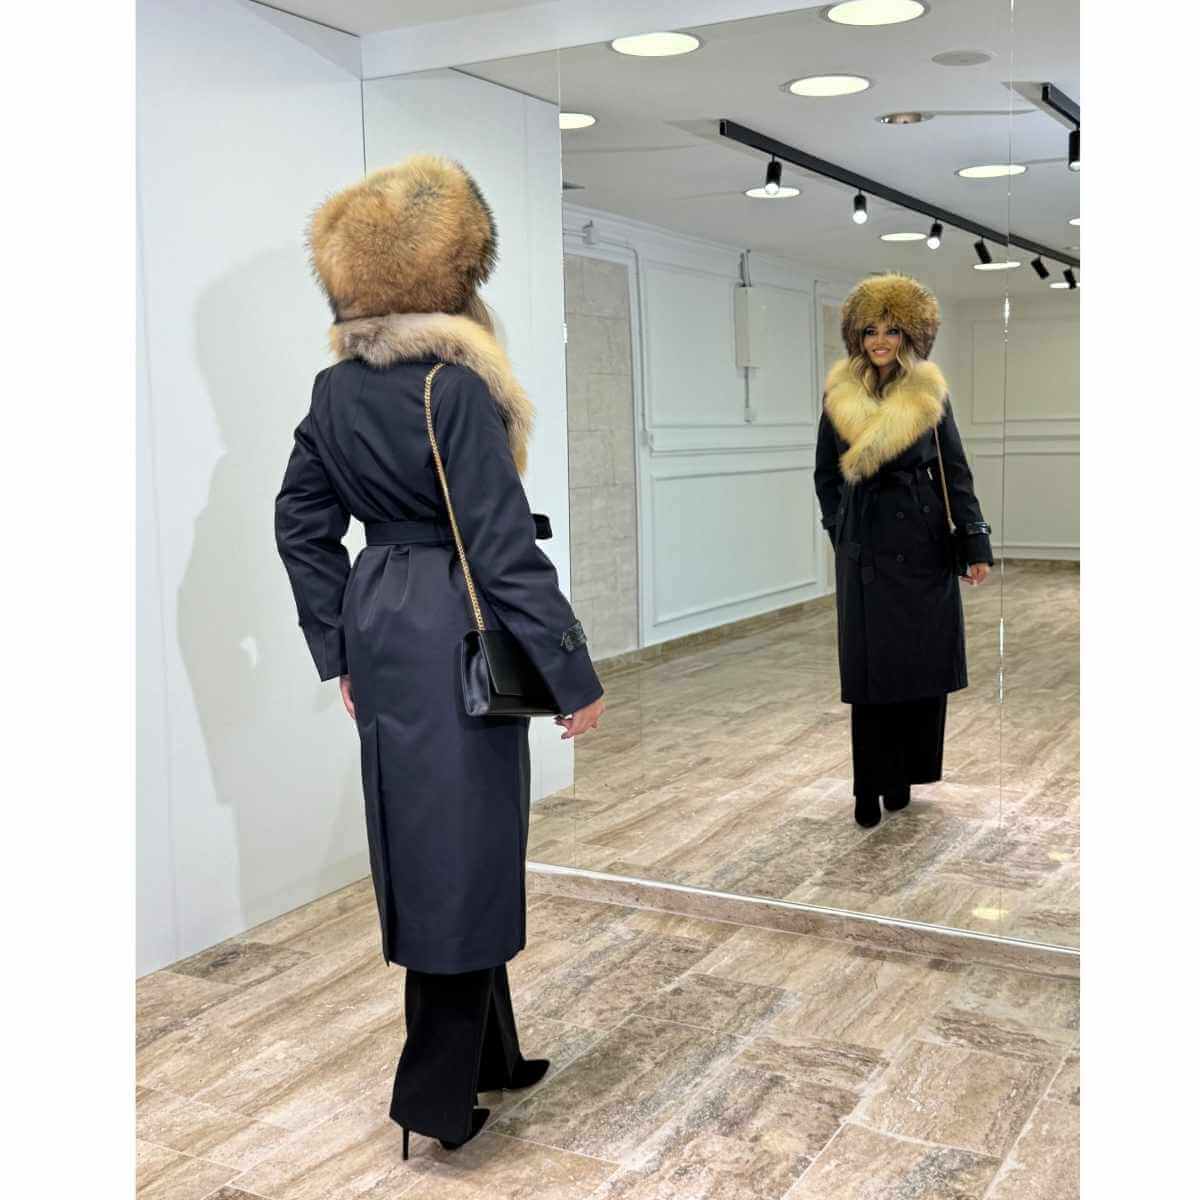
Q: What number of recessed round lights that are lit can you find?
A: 10